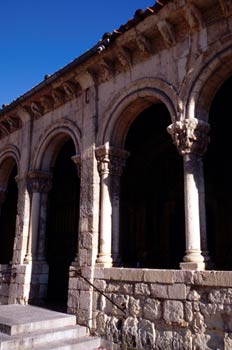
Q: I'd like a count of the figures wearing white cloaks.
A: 0